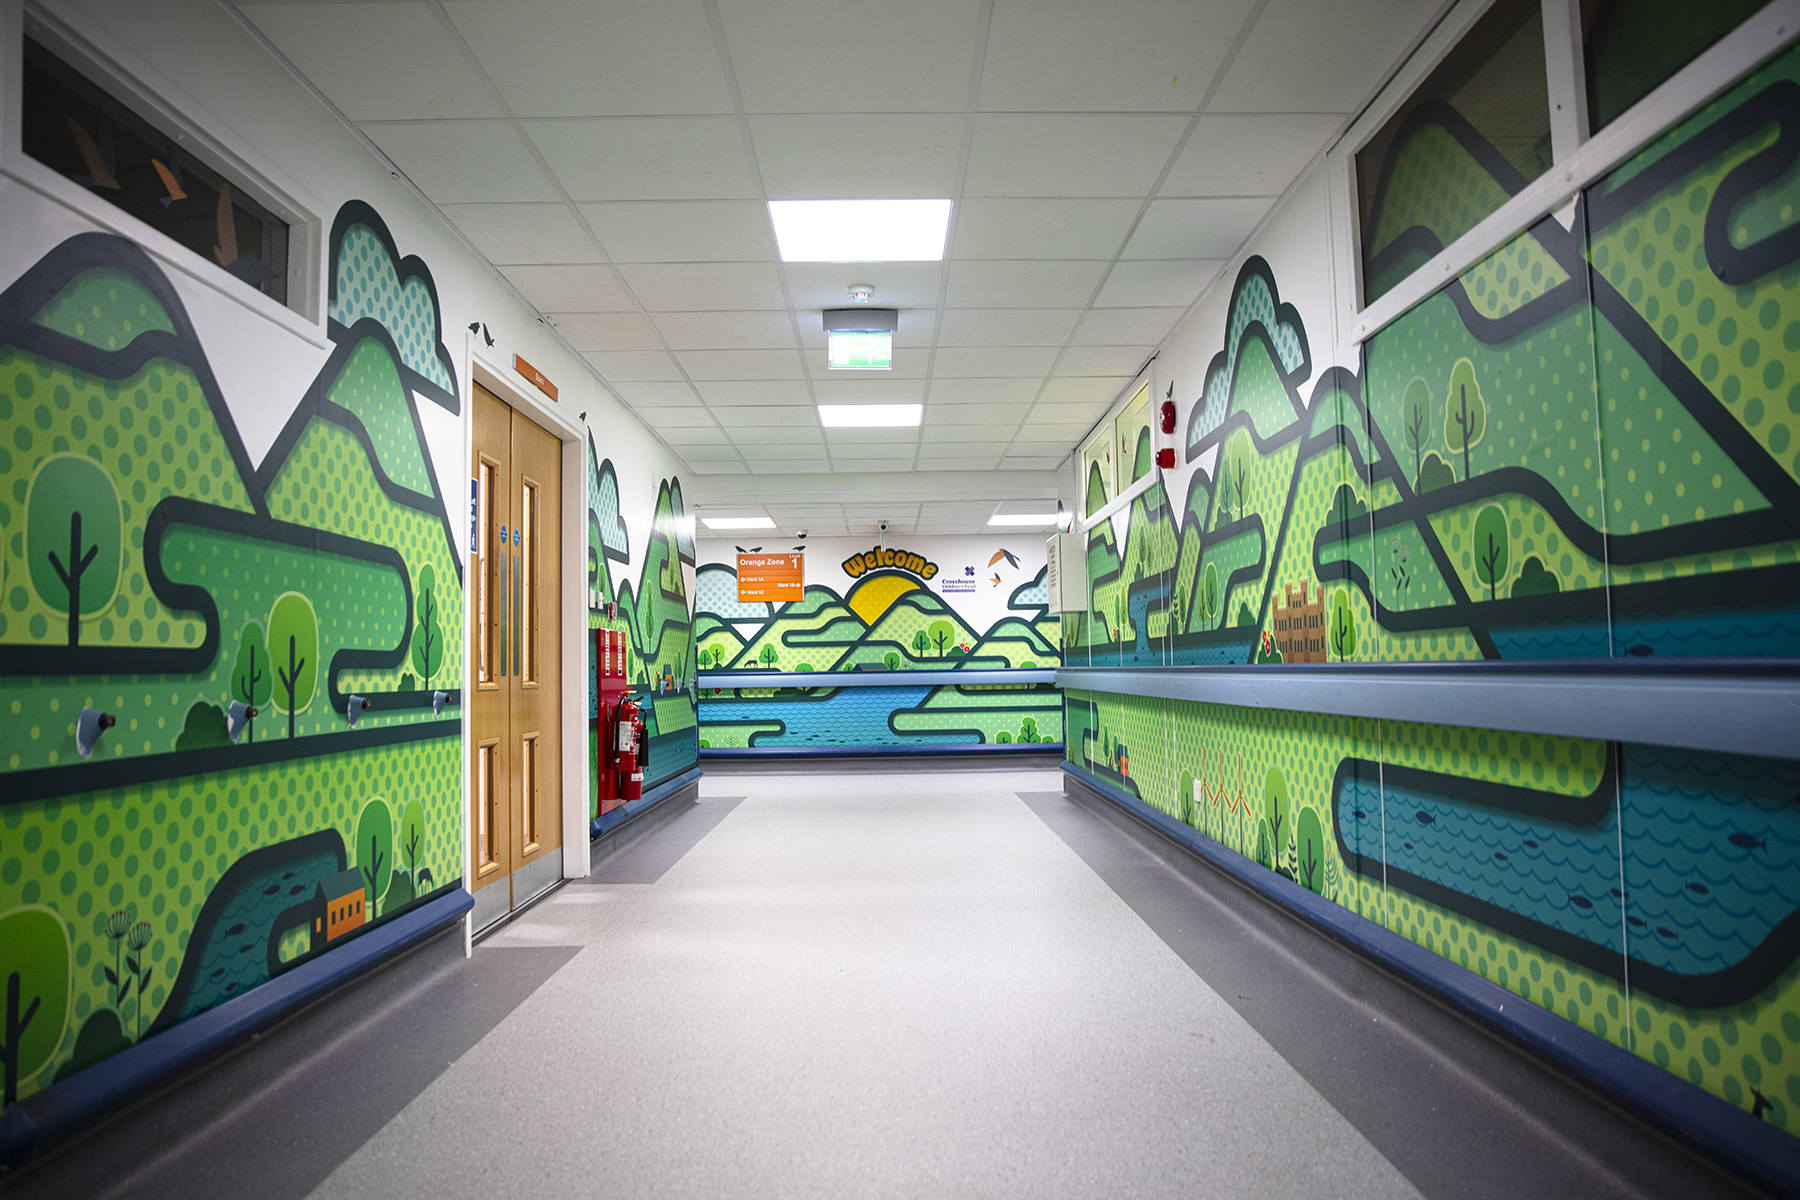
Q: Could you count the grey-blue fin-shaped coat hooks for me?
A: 7